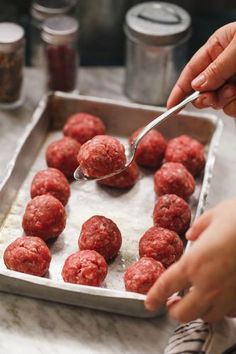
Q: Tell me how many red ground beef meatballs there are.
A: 15